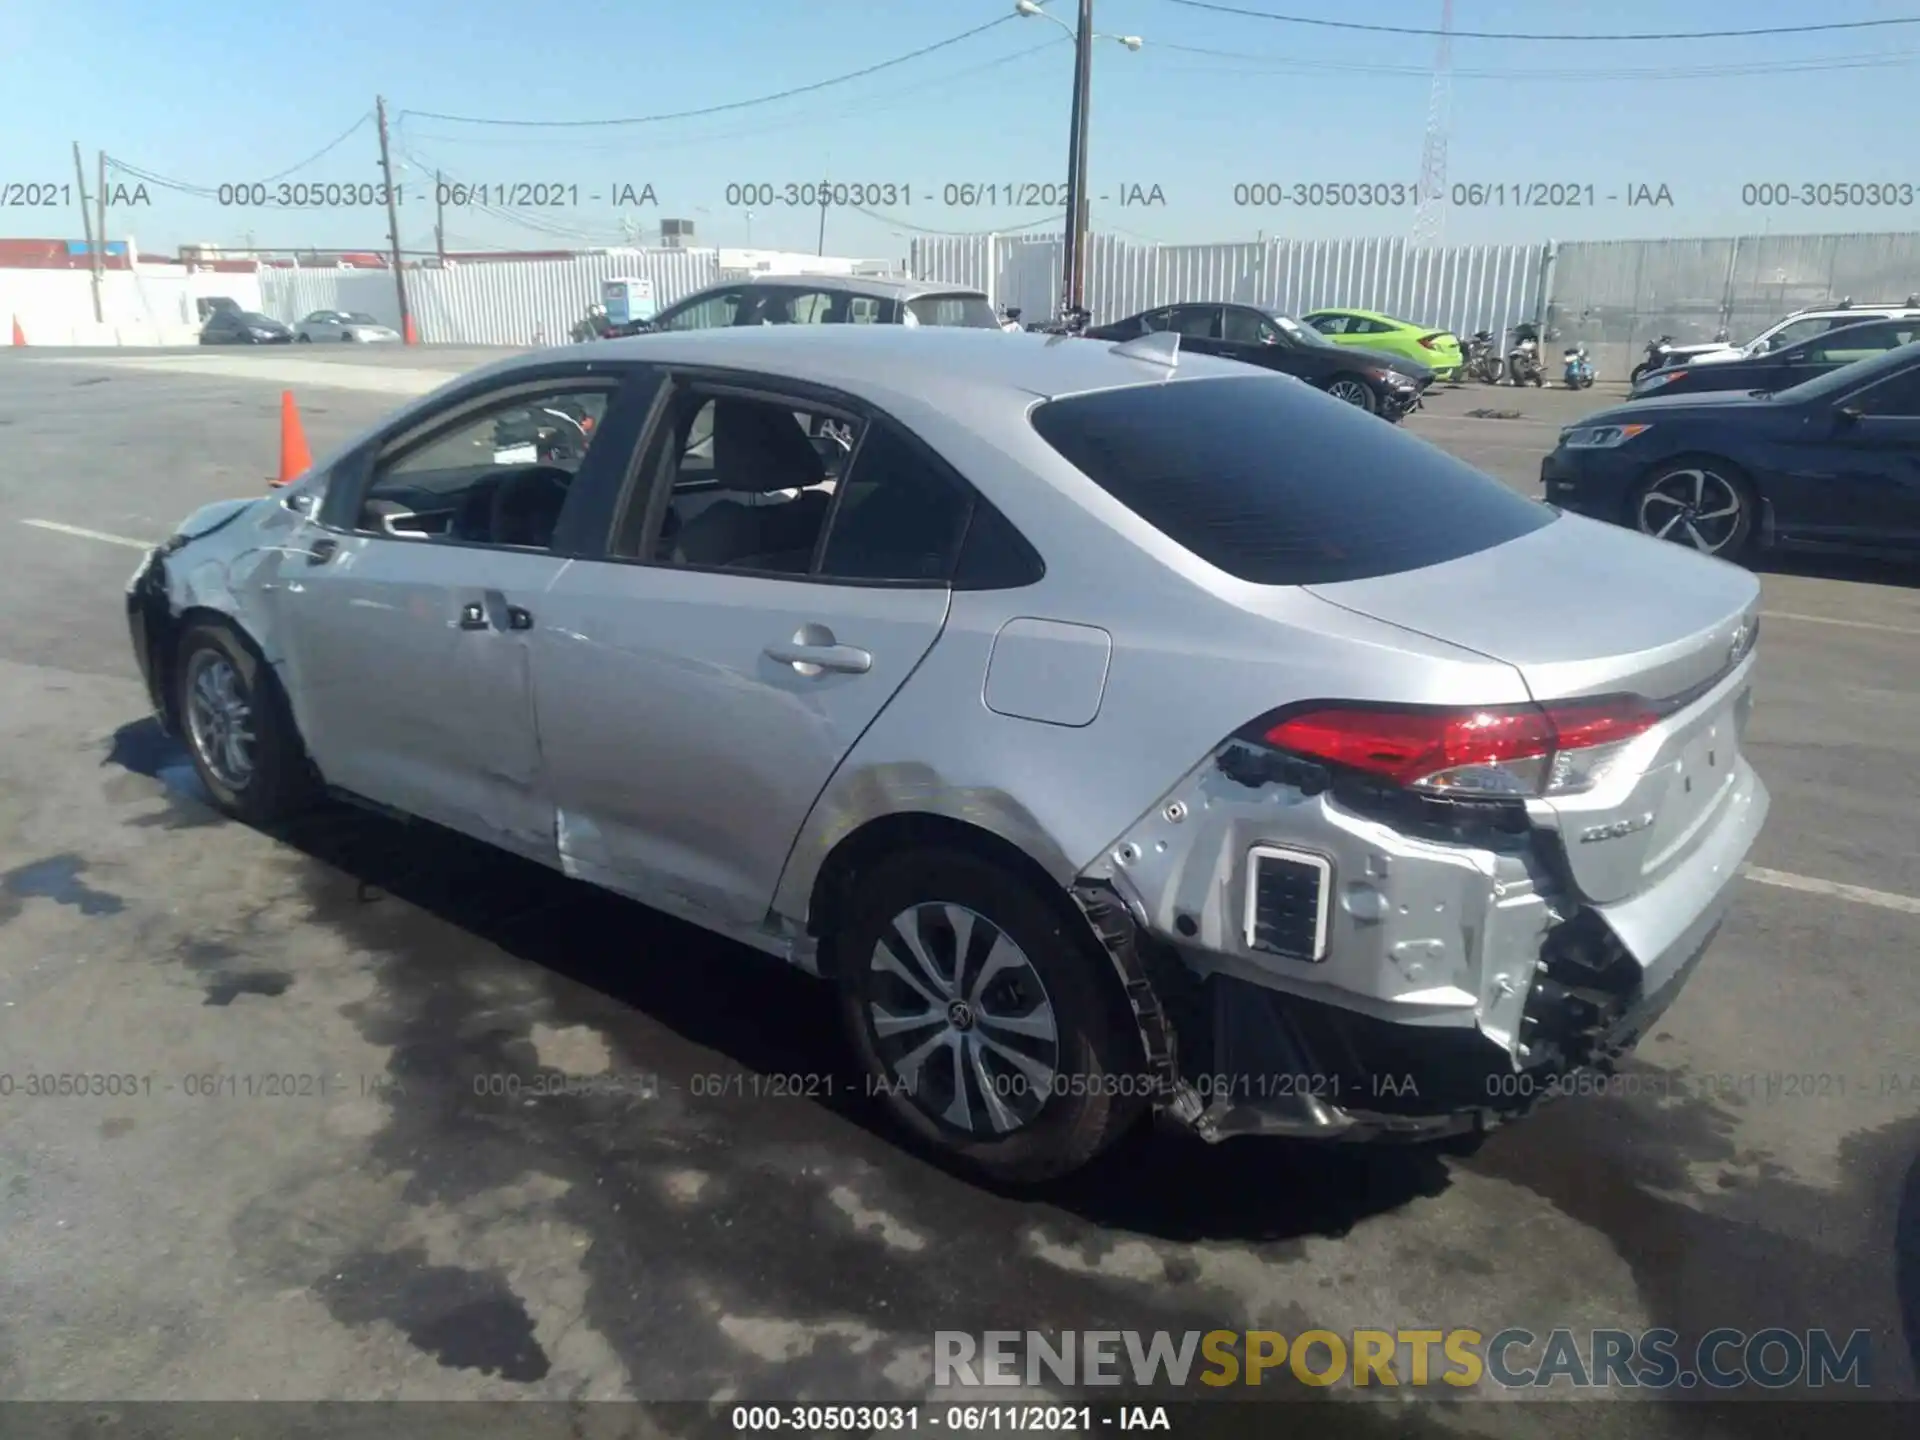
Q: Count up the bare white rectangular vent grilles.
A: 1